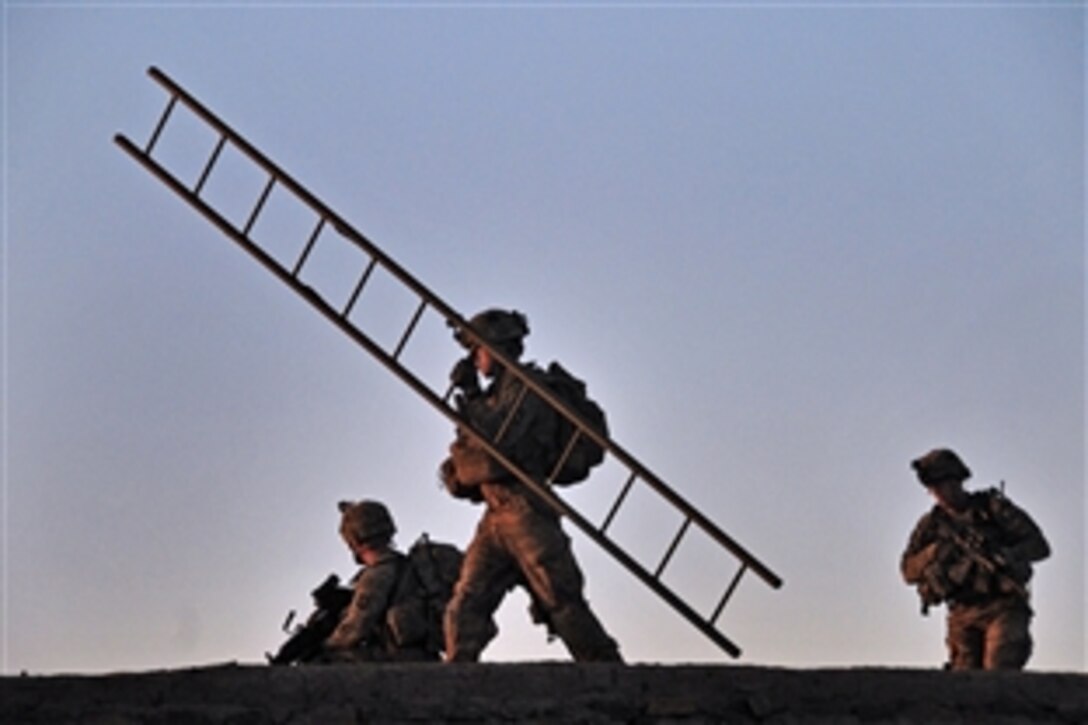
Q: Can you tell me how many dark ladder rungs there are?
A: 12